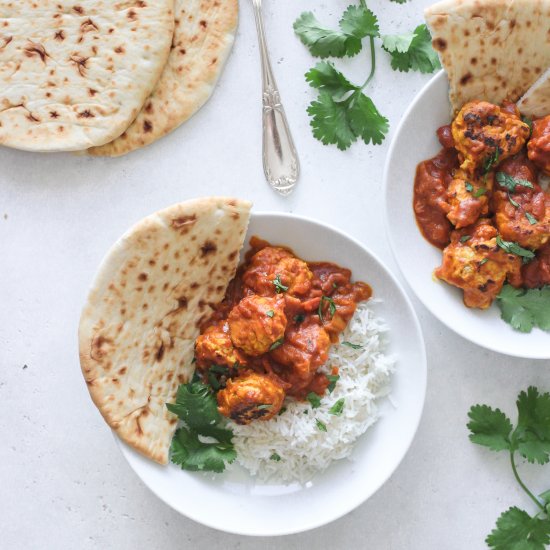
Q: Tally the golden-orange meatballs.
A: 10